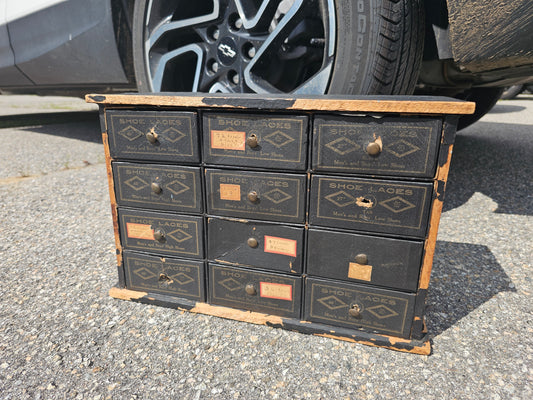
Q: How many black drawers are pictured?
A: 12